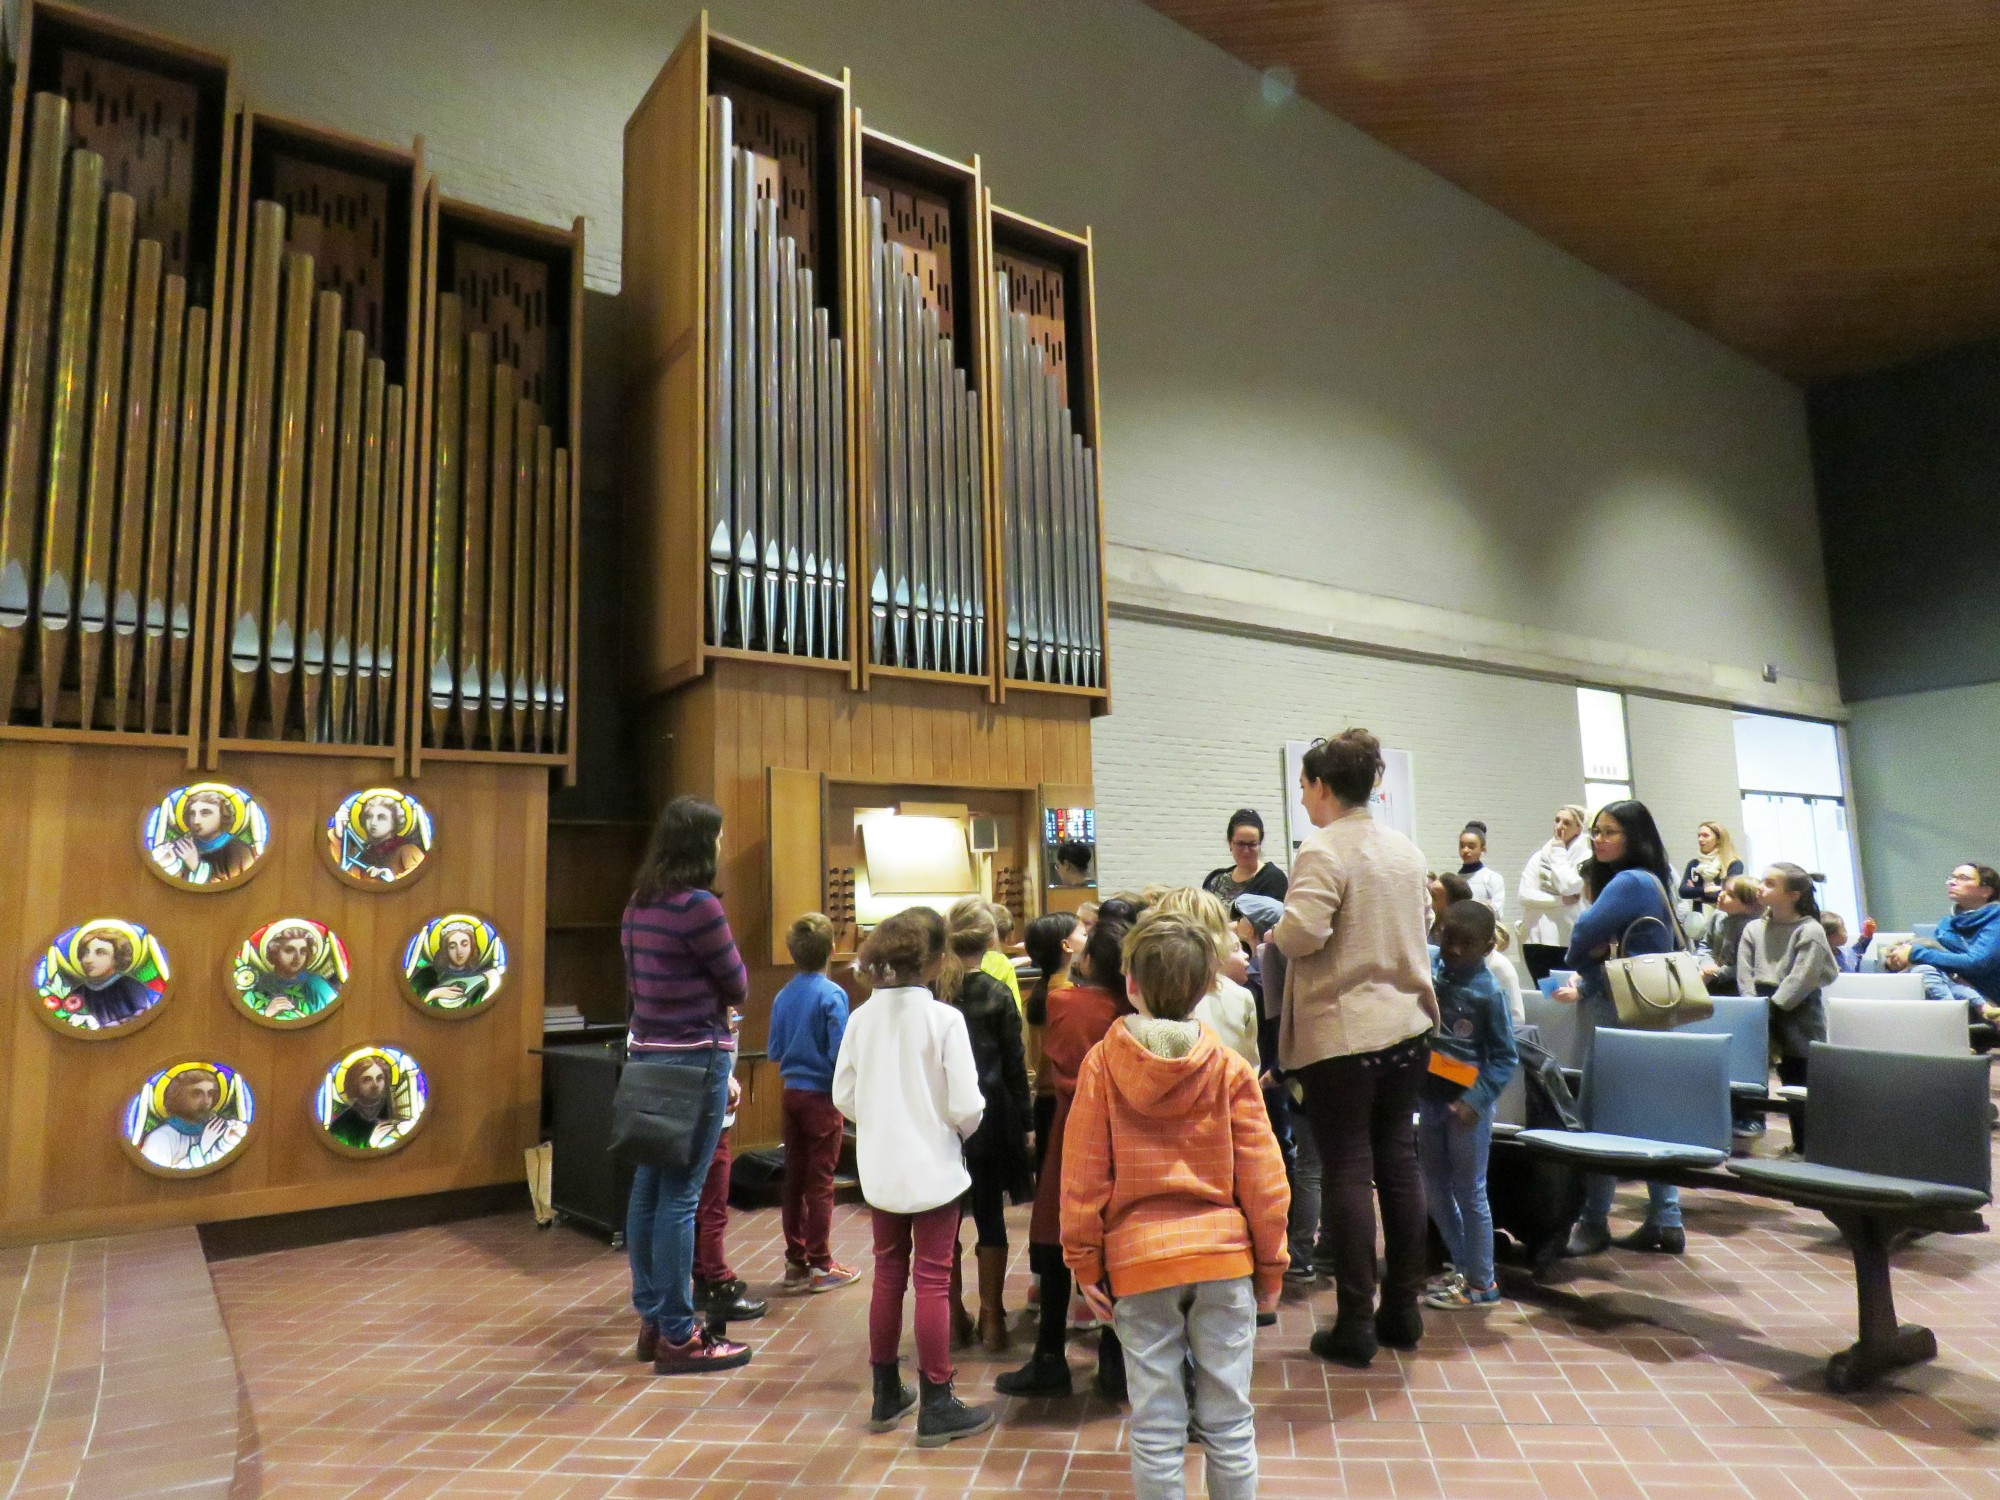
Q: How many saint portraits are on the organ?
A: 7